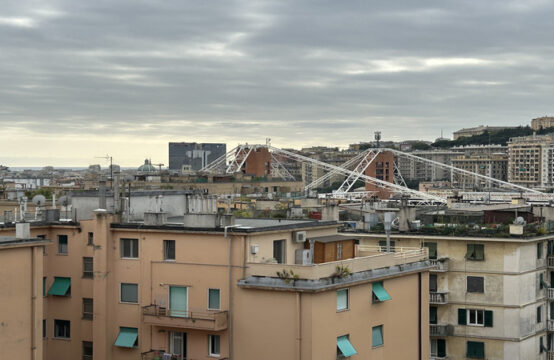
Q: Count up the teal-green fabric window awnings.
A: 4